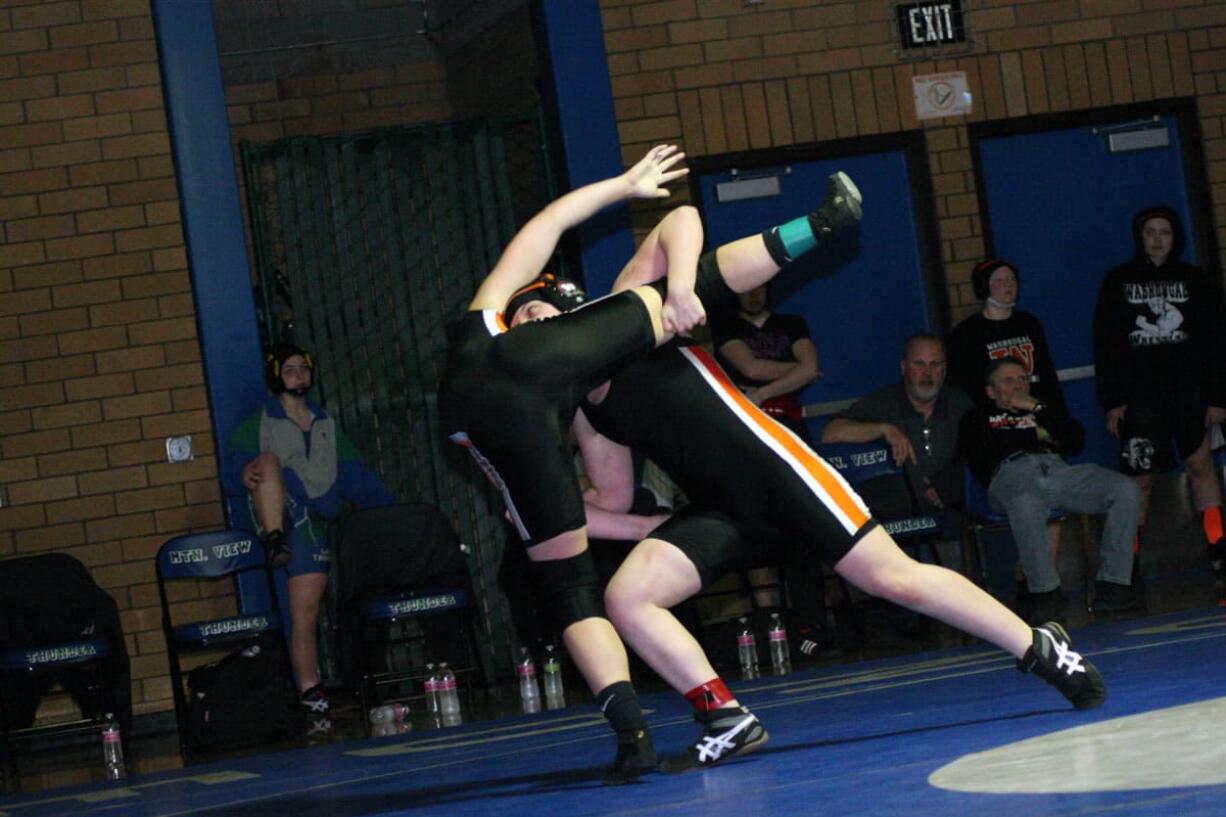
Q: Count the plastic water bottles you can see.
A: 8